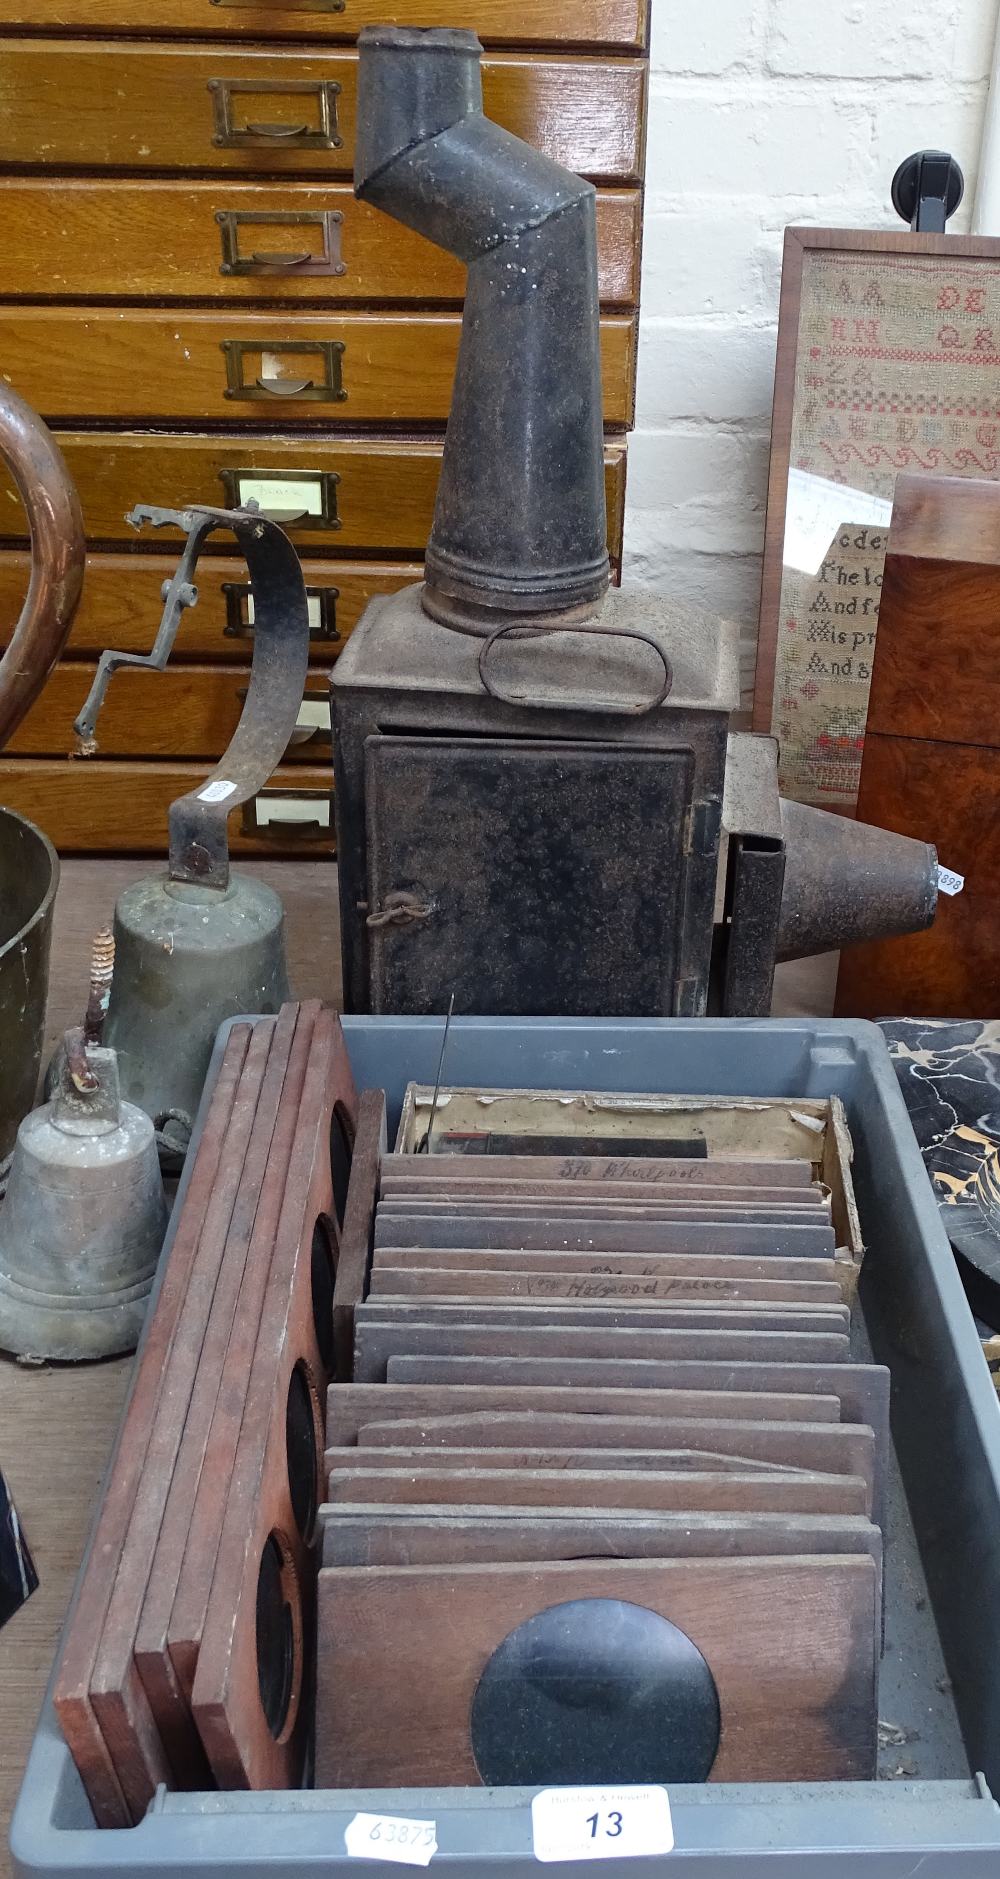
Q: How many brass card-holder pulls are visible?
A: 8